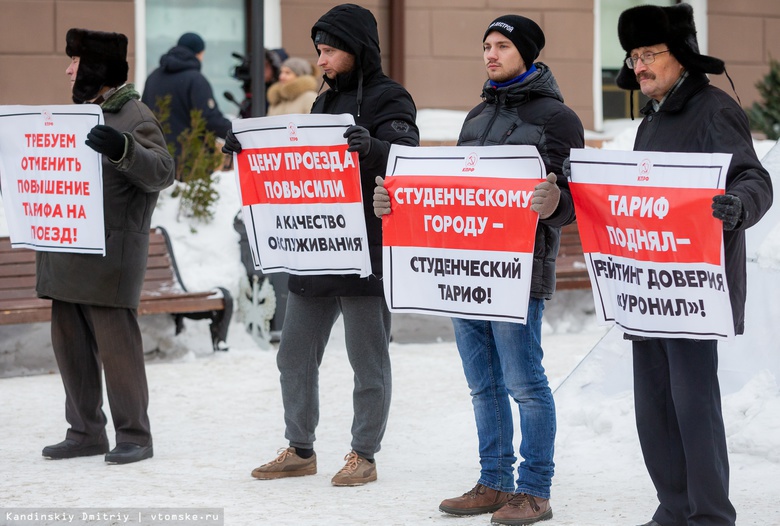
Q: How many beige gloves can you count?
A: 2